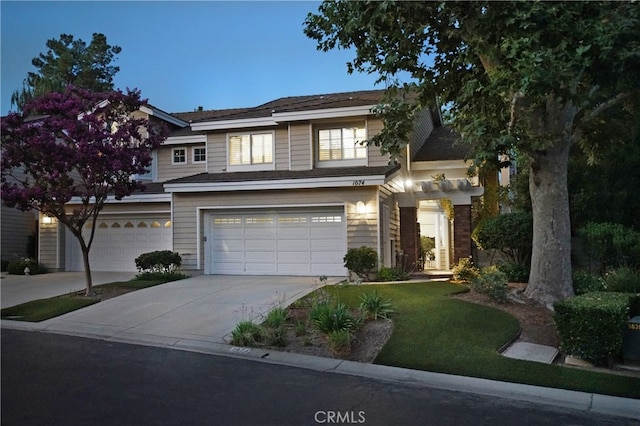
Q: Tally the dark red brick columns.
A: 2